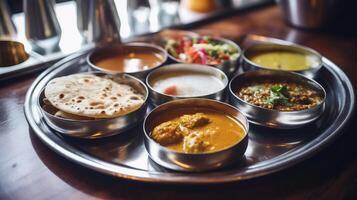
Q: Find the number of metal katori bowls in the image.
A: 7